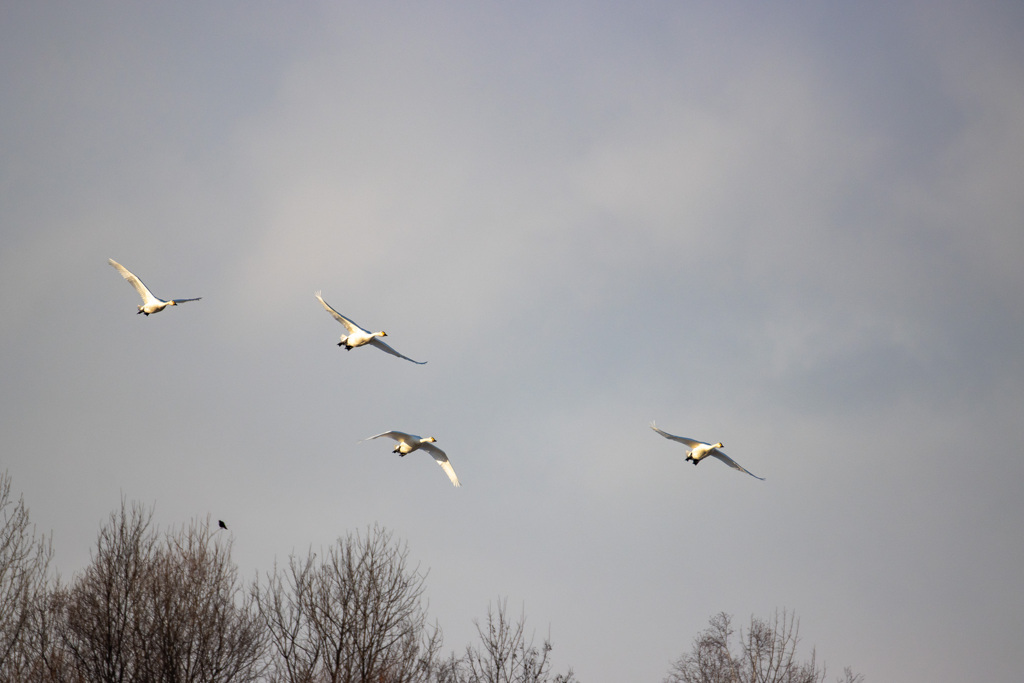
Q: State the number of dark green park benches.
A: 0